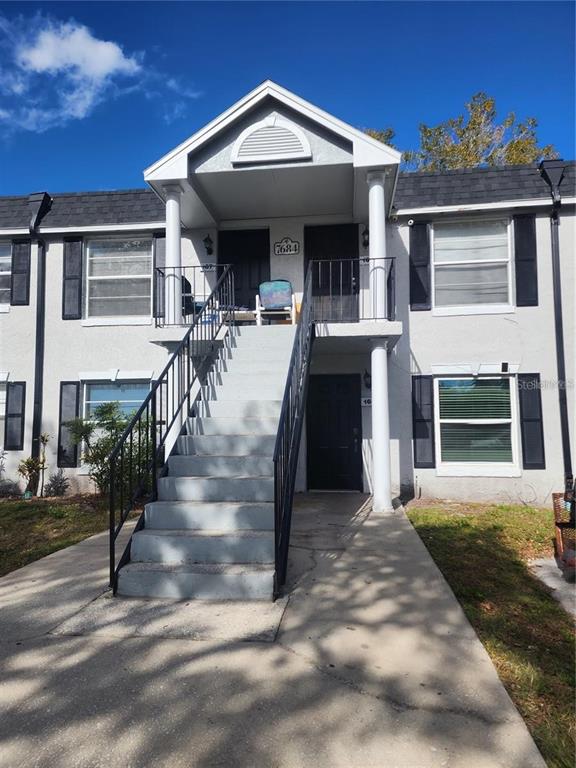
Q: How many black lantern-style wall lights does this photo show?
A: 3